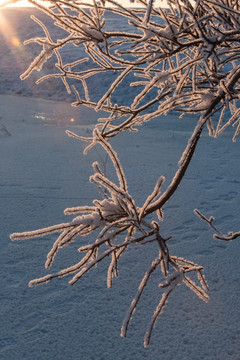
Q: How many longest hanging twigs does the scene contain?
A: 2